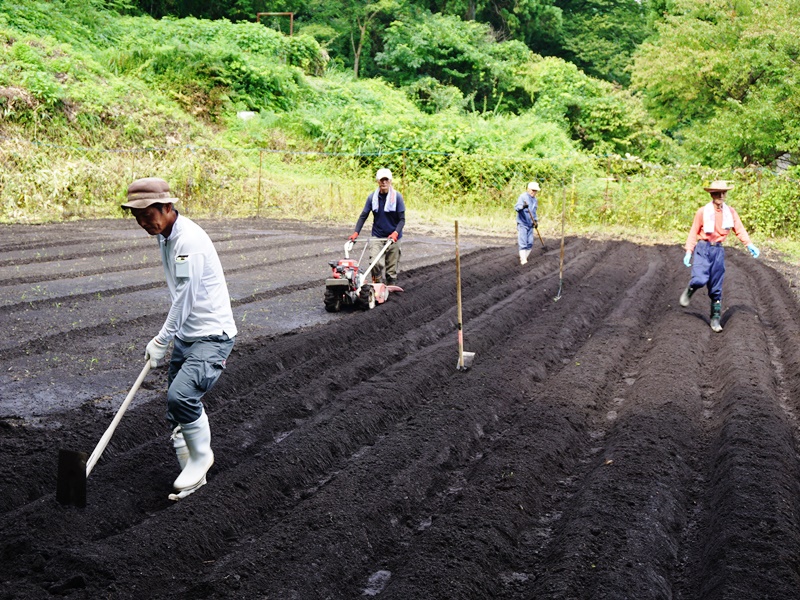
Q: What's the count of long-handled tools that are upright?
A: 2